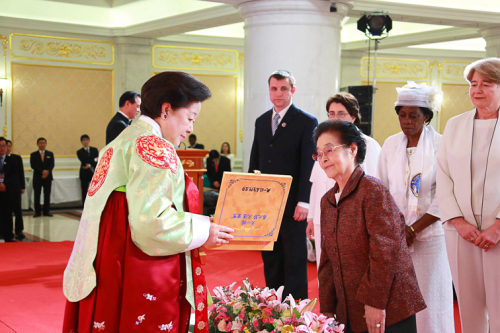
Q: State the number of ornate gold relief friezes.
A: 4